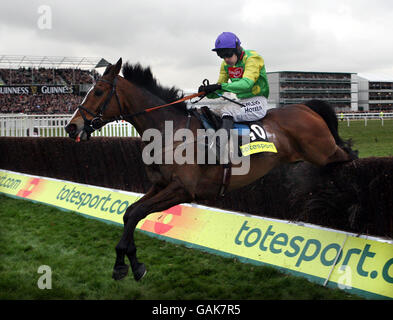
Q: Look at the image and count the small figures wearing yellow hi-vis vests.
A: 2